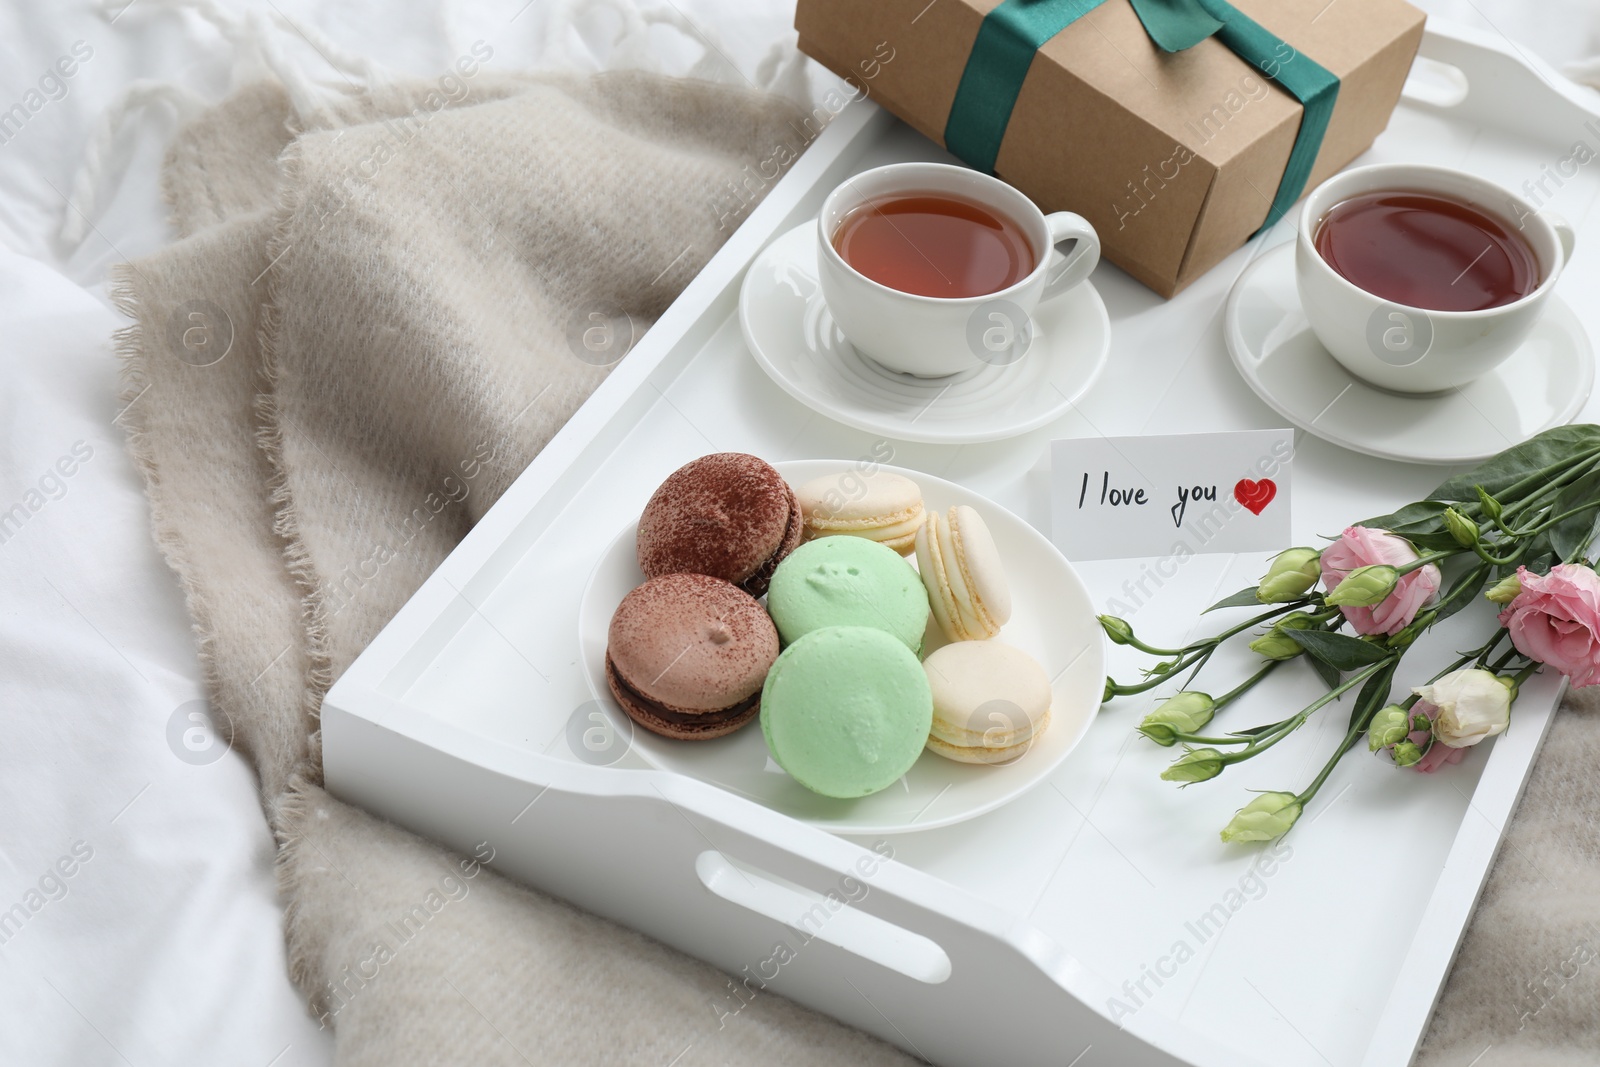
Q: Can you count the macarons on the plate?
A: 7